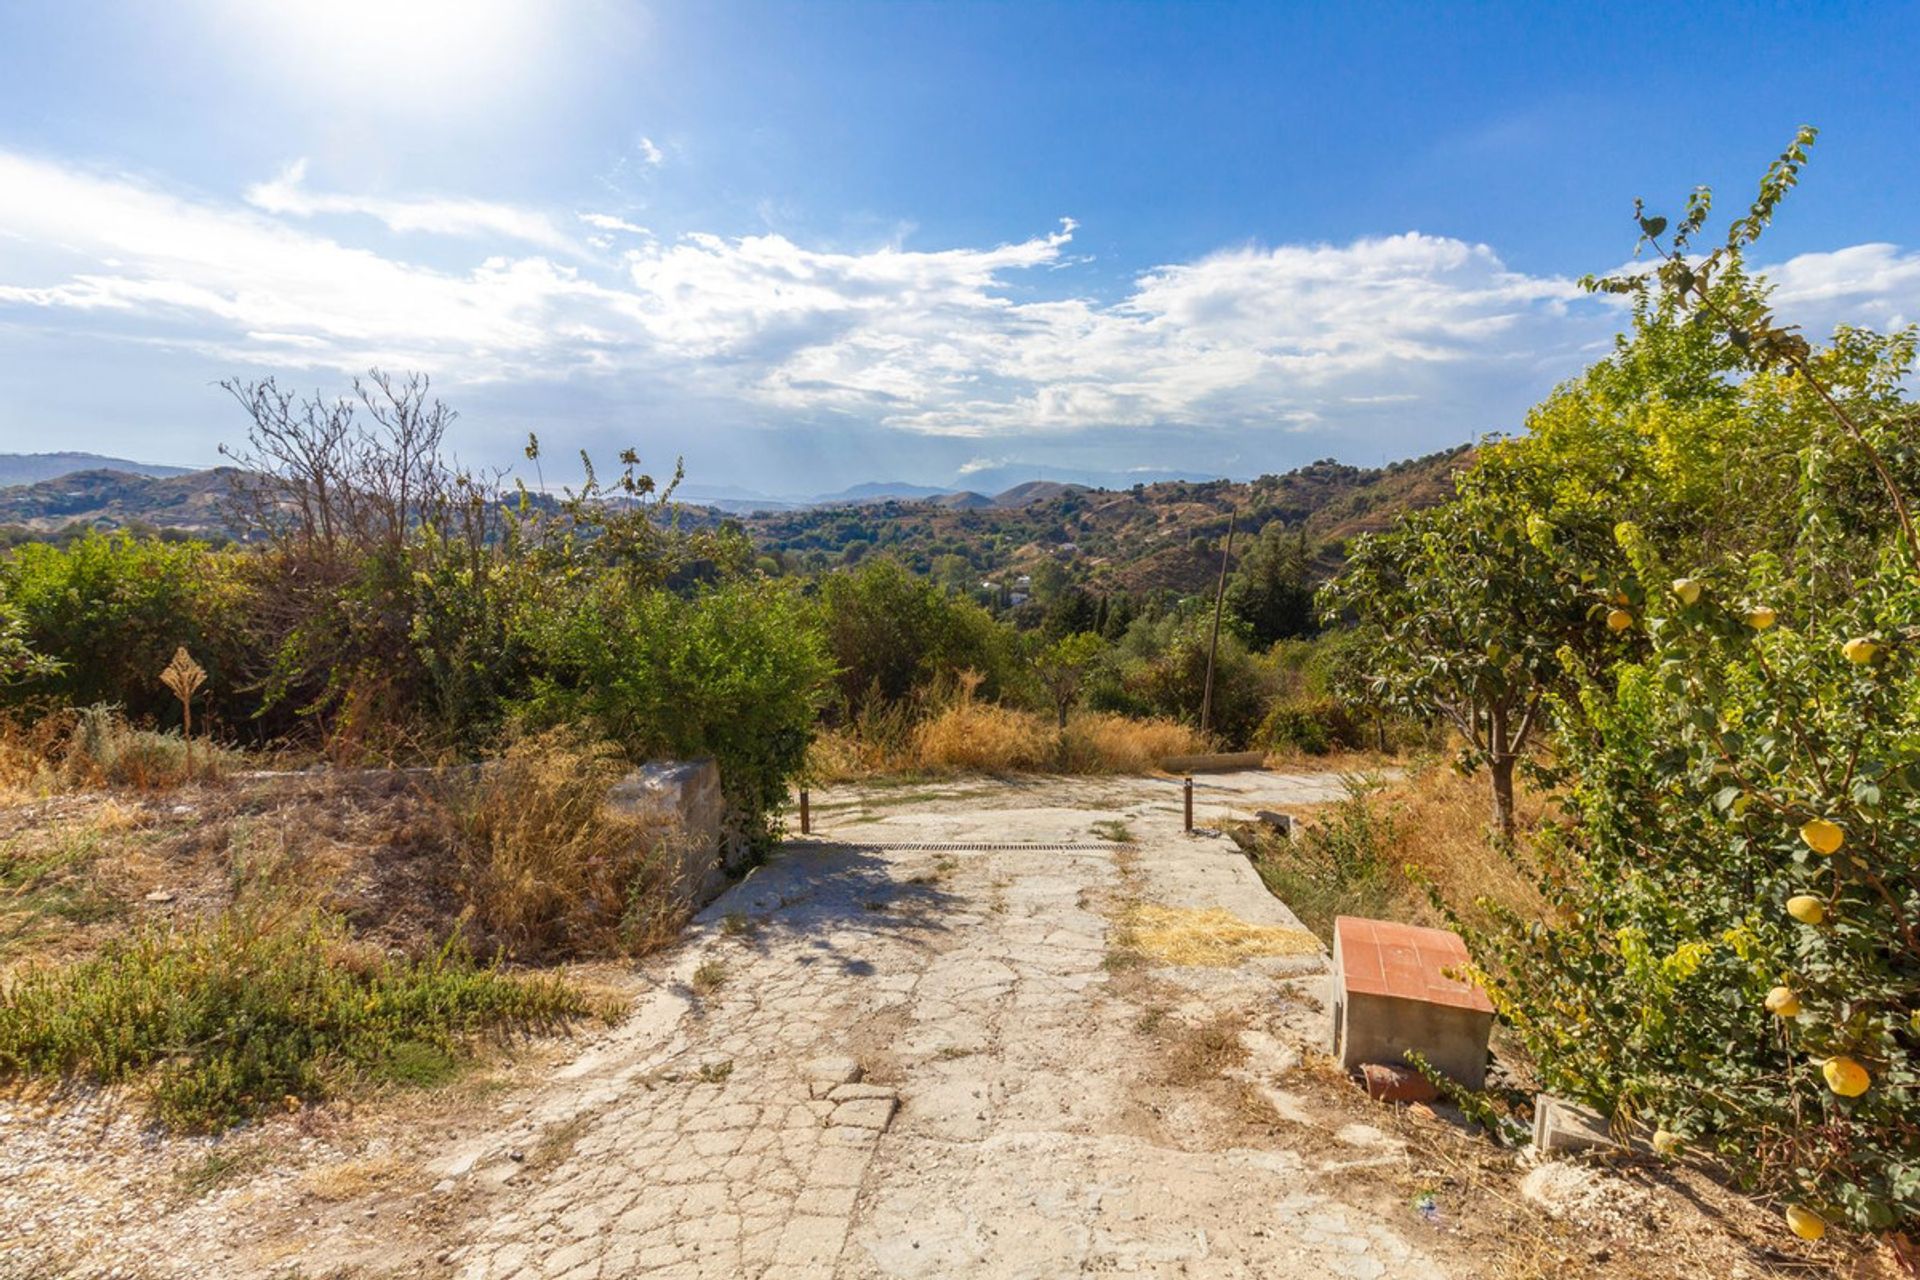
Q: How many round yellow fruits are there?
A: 10